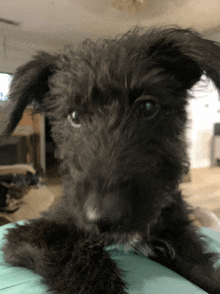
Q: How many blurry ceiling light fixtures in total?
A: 1